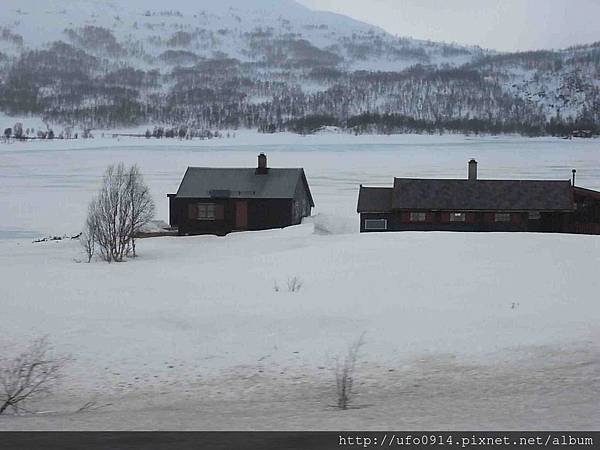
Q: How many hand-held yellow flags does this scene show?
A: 0